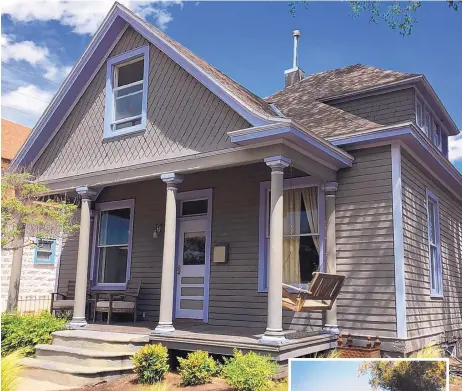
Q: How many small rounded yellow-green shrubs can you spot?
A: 3